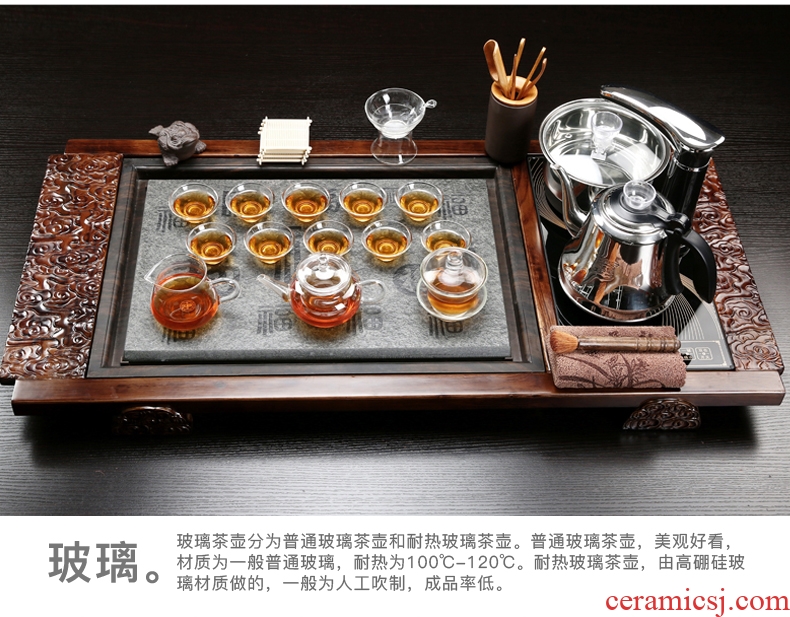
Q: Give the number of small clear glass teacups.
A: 10